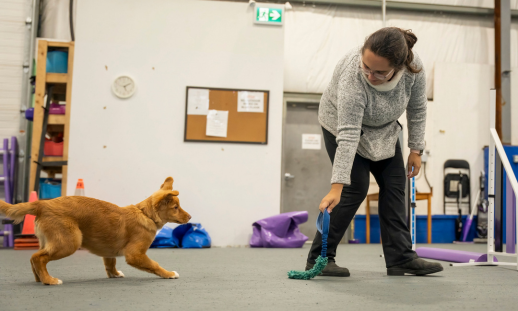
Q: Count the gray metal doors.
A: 1